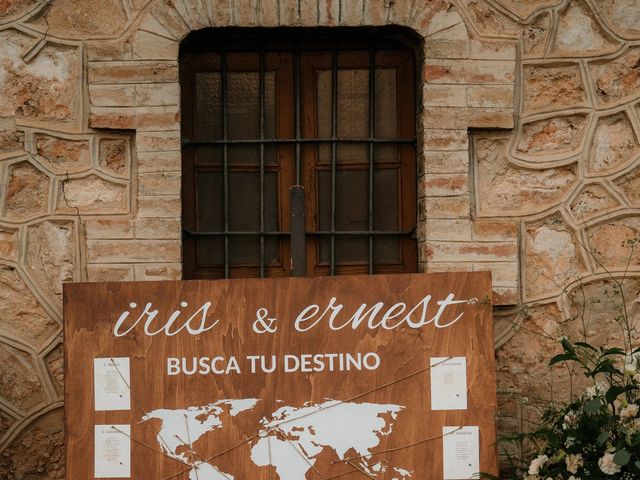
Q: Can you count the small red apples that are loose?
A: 0